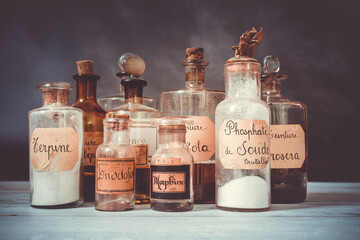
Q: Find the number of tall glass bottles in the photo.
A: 7